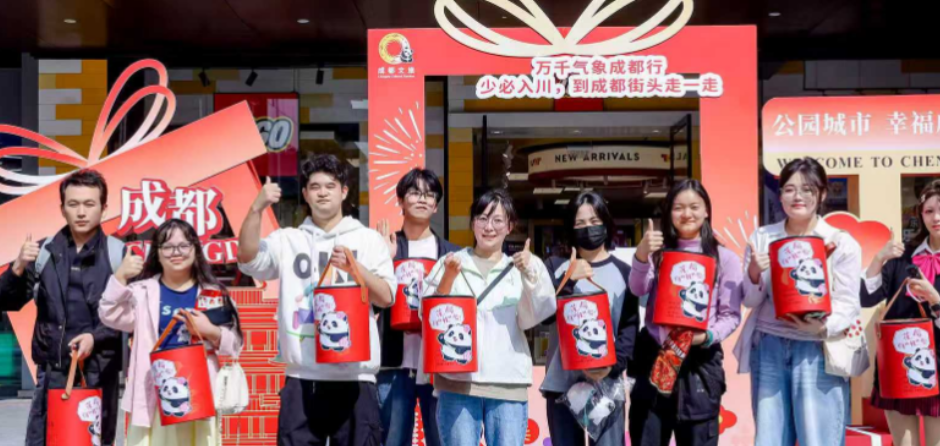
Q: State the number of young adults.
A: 9